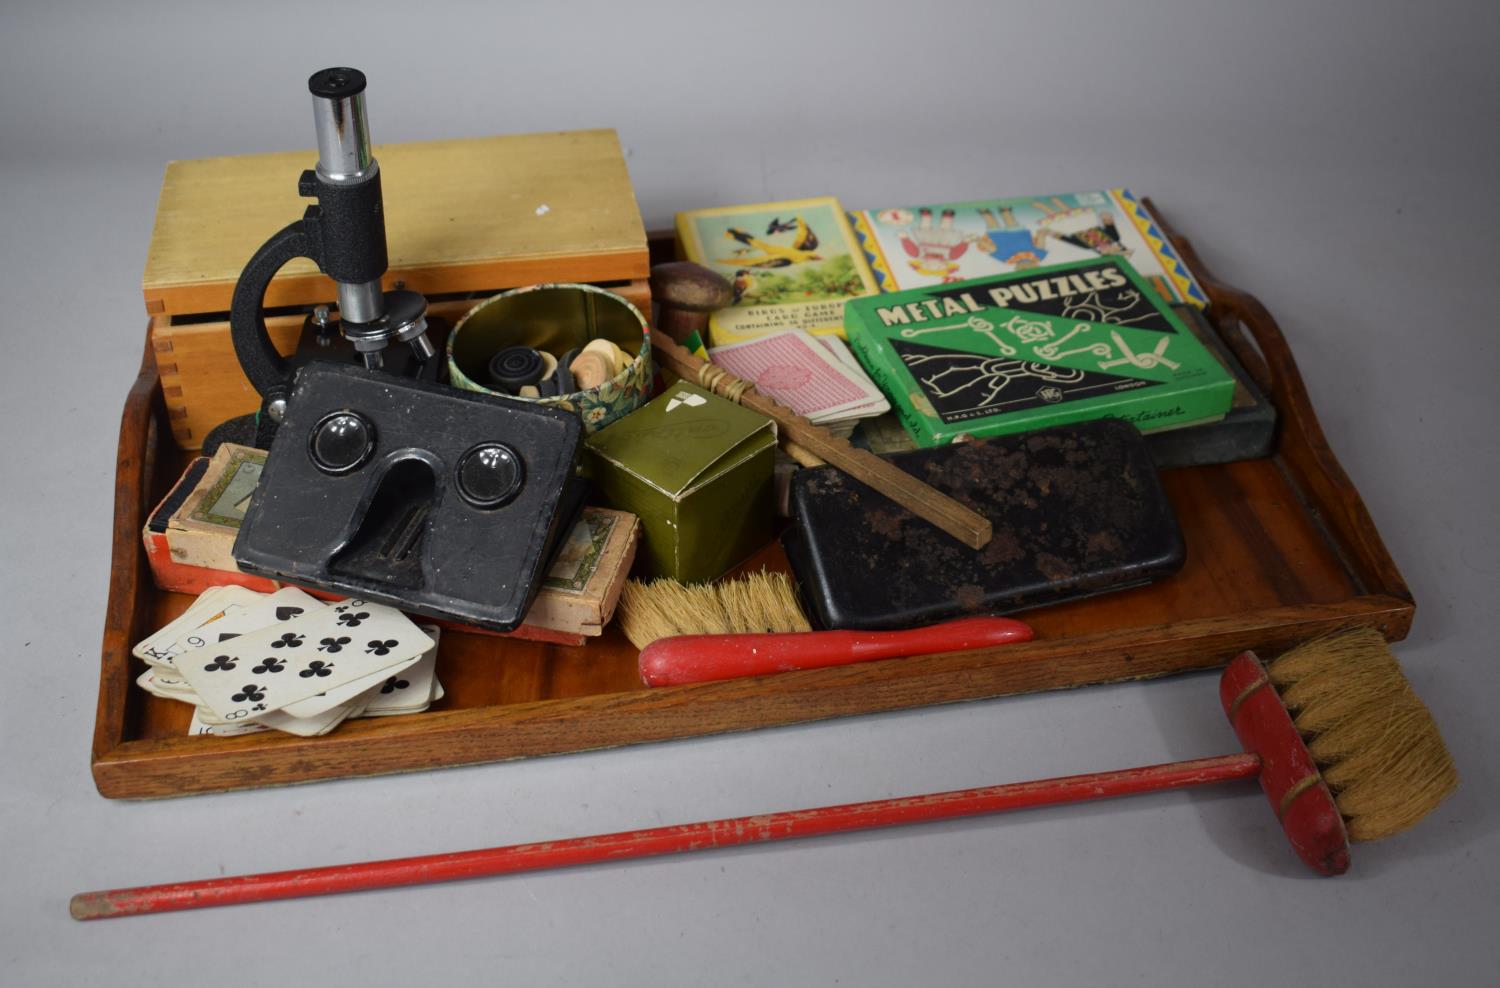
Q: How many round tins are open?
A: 1